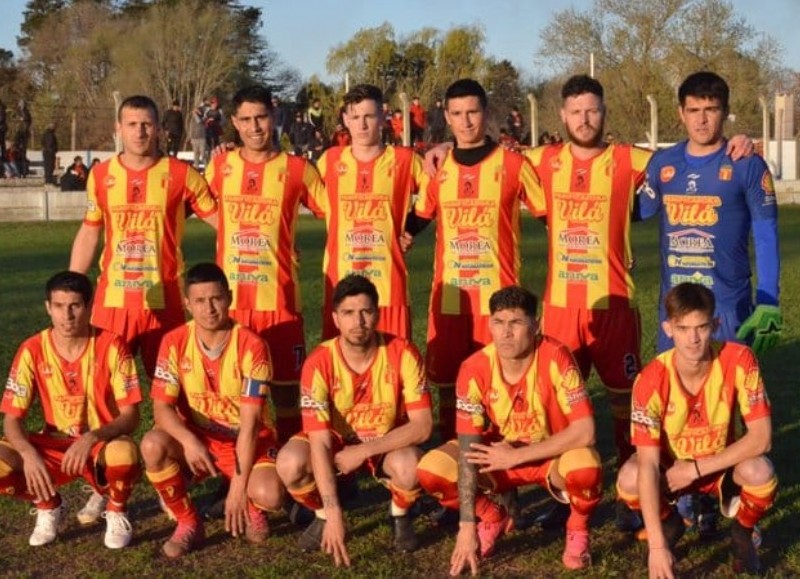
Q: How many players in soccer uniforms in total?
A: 11